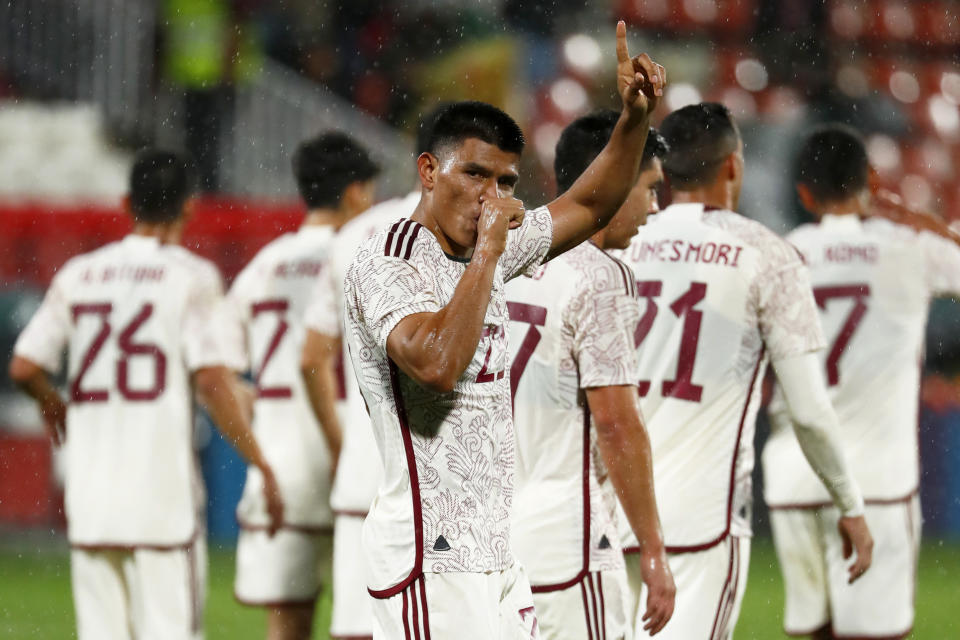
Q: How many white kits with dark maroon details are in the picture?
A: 7